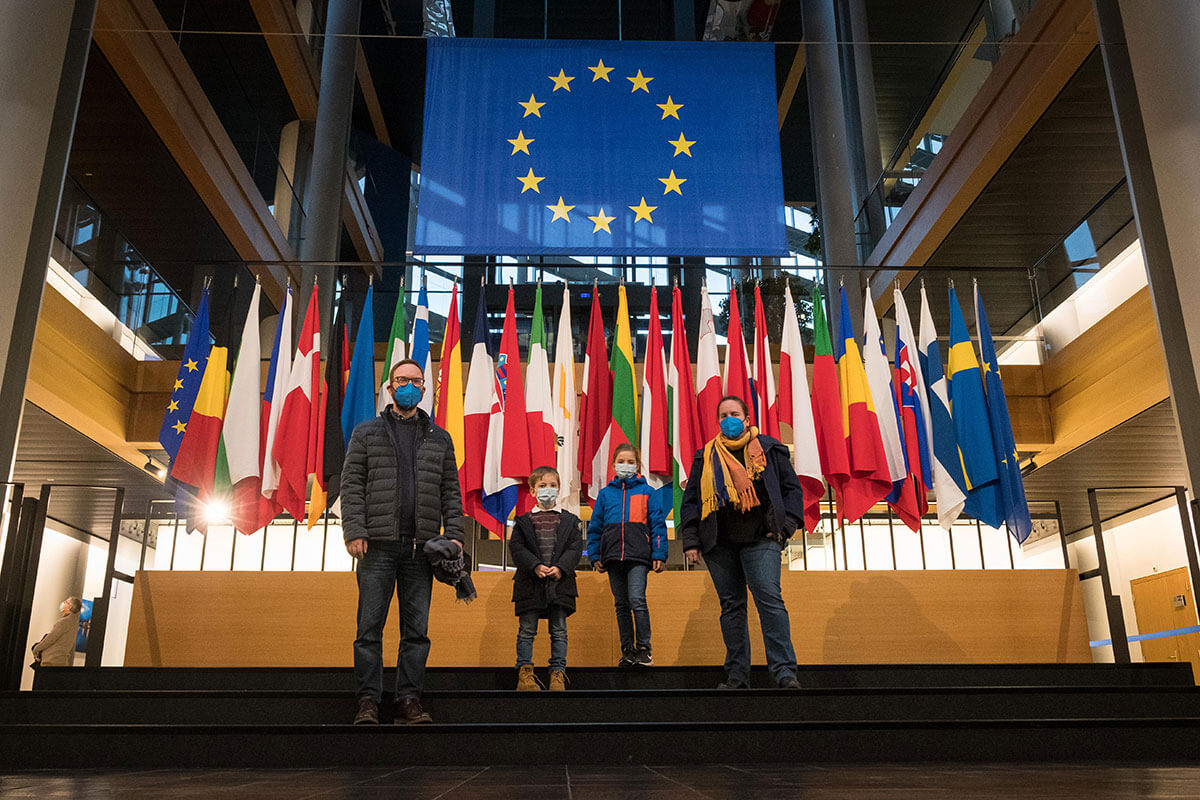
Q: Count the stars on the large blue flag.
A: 12